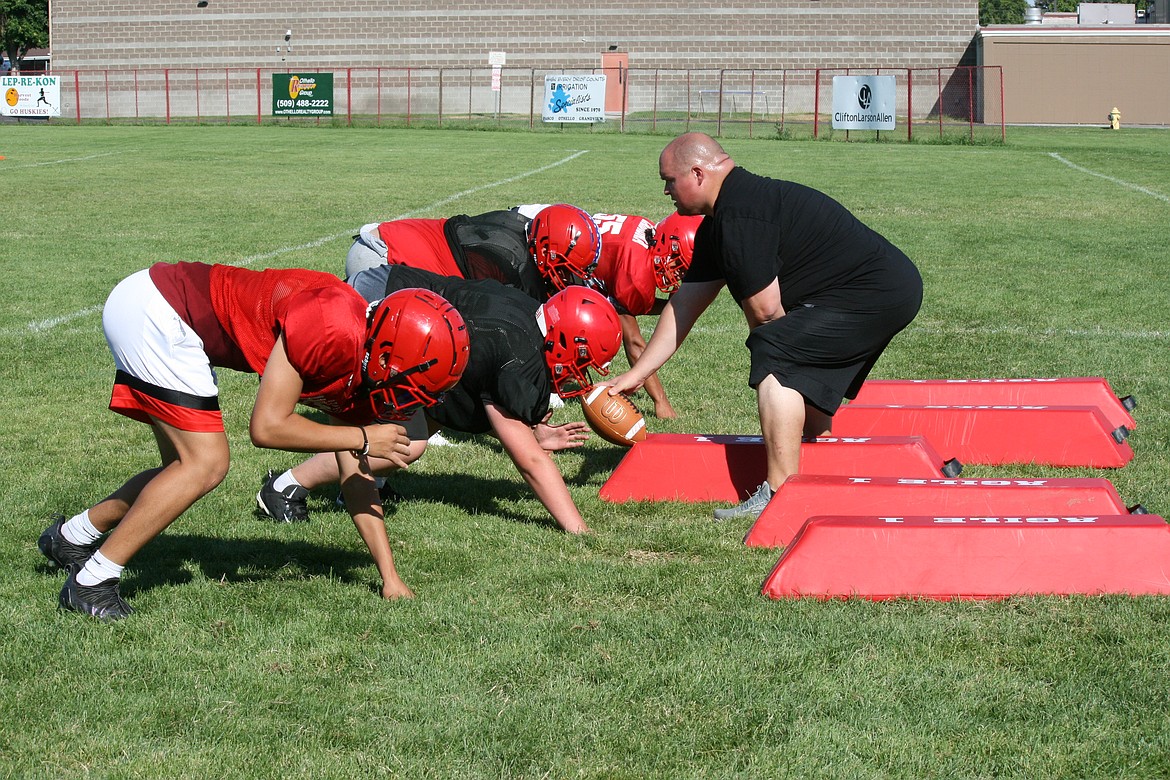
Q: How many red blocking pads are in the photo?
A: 5